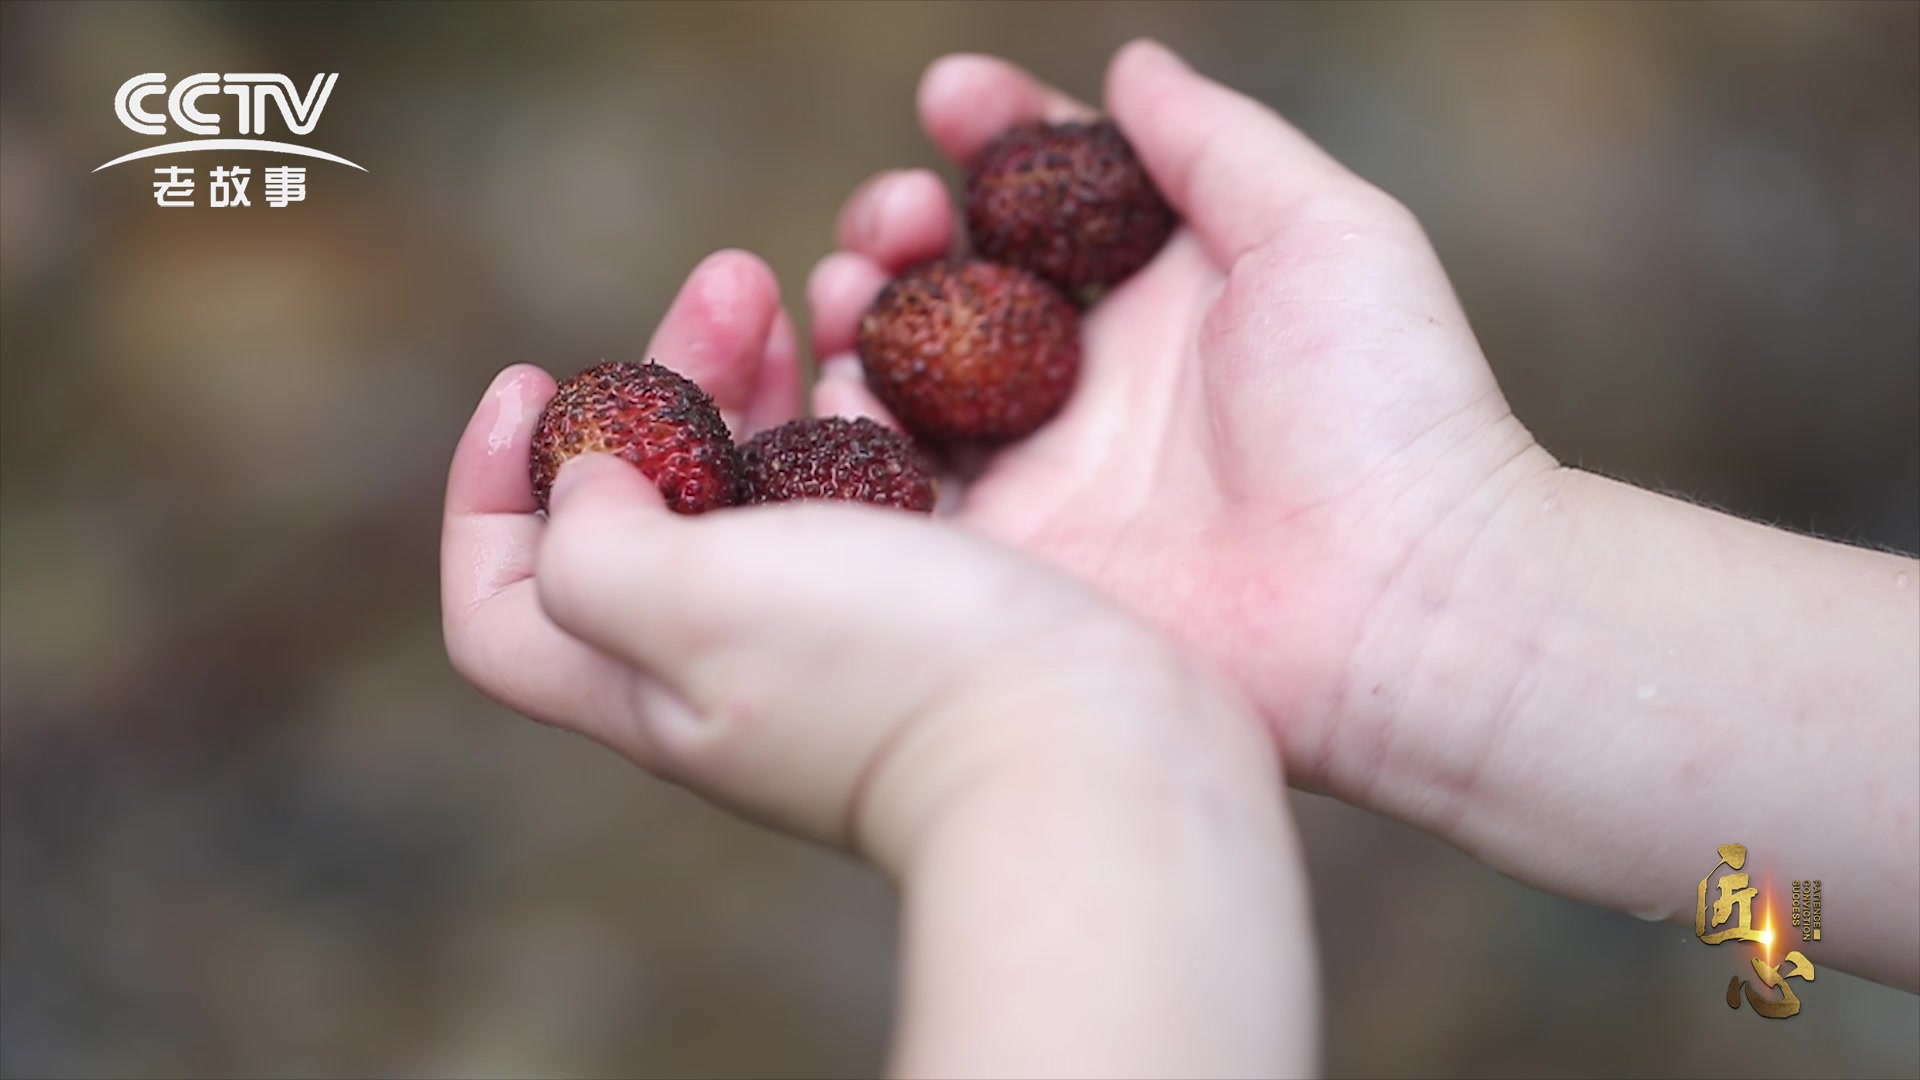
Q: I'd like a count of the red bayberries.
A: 4